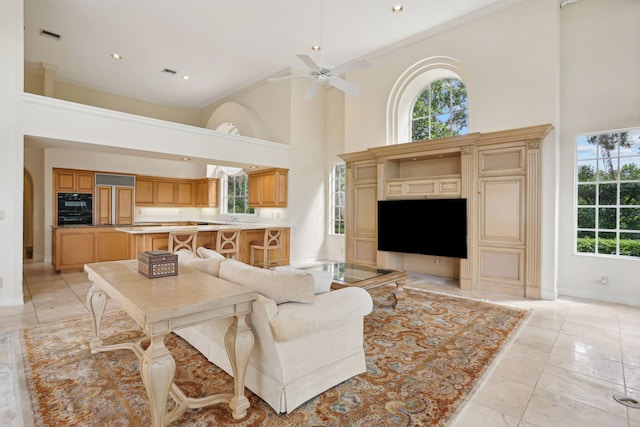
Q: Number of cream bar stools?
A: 3